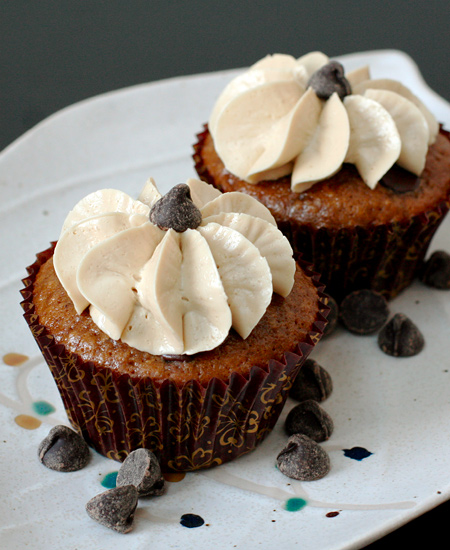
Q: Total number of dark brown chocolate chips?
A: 12